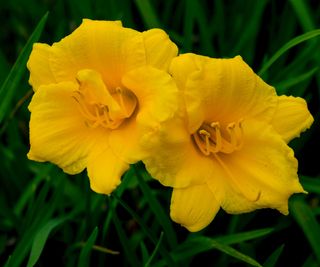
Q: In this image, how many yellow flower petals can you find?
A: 12